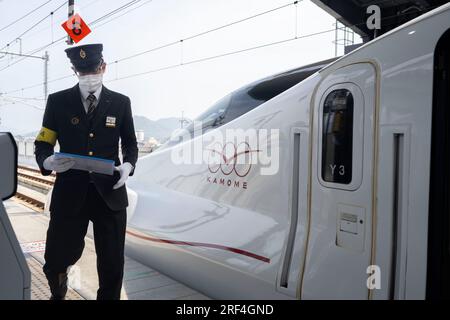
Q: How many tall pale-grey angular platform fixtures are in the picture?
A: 1